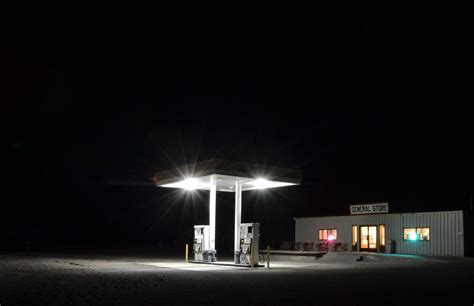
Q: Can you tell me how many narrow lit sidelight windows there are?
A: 2